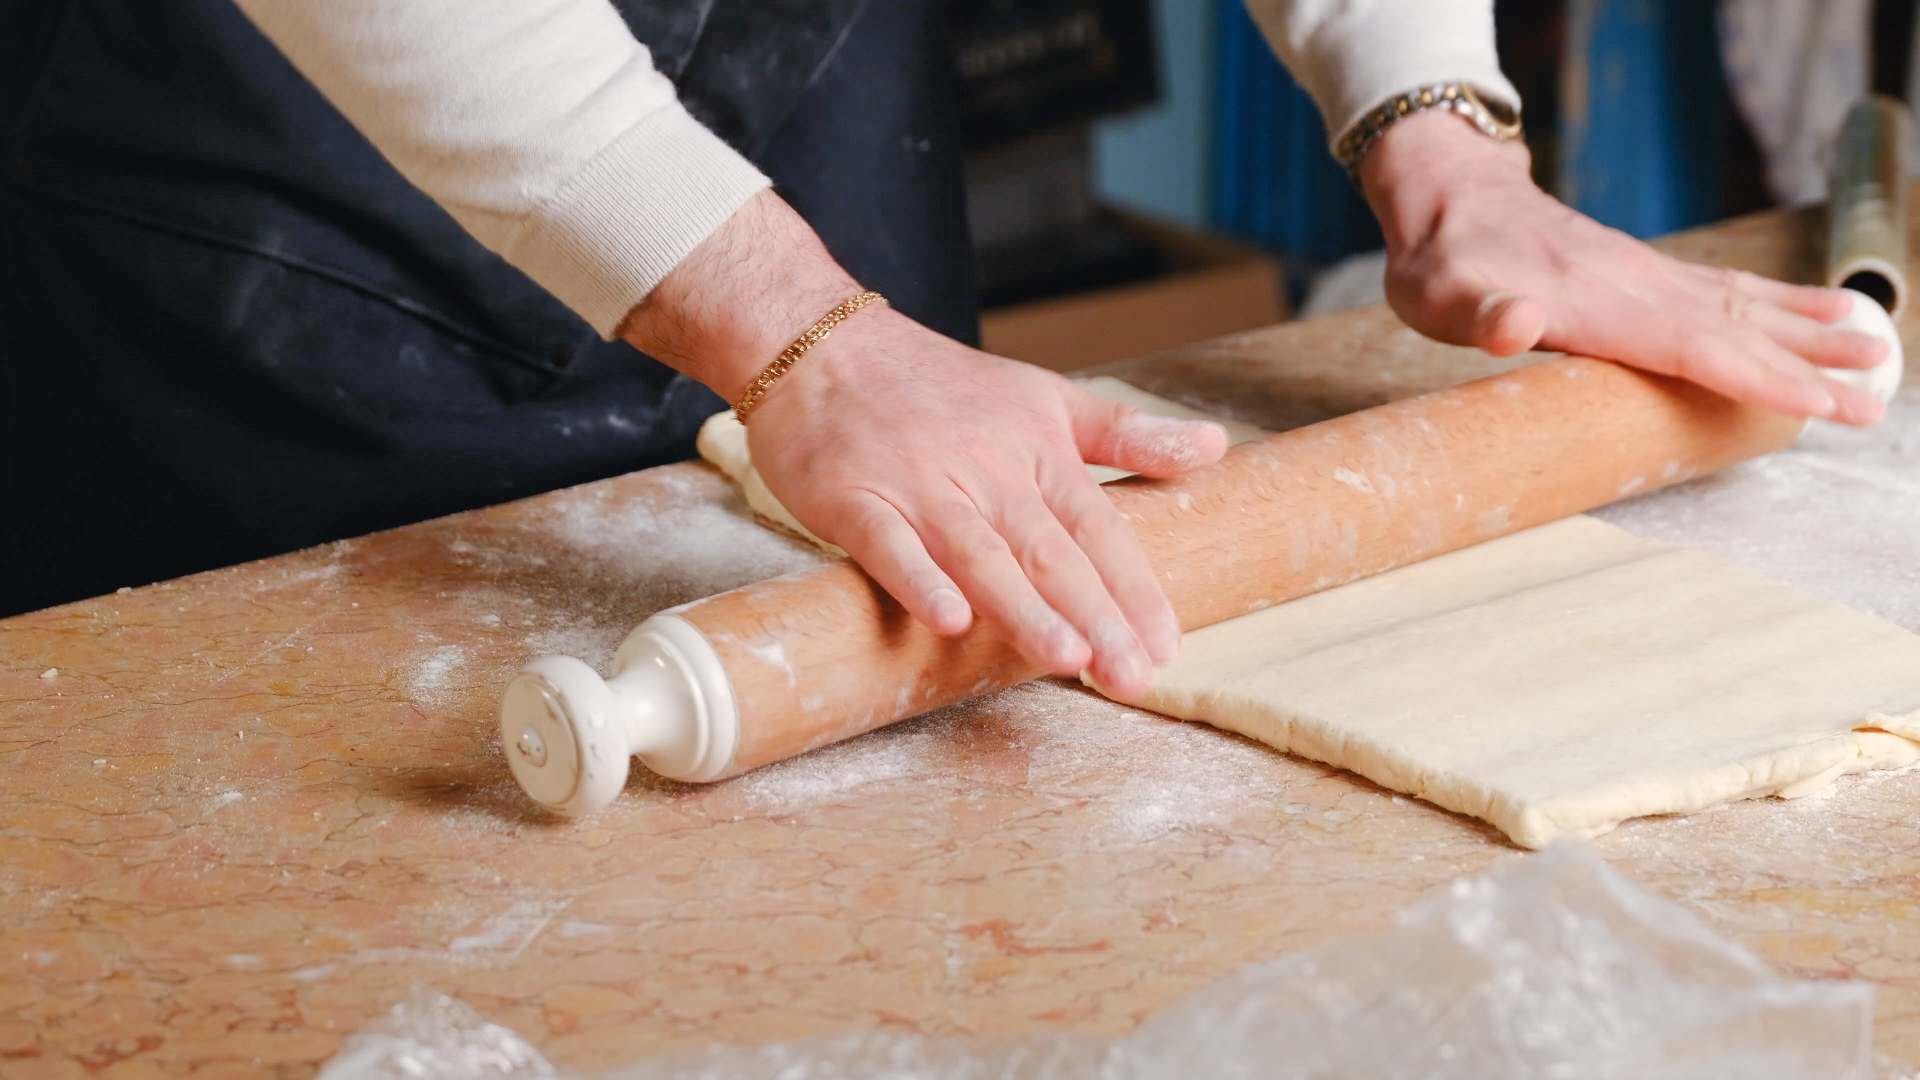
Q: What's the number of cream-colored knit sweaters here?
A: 1